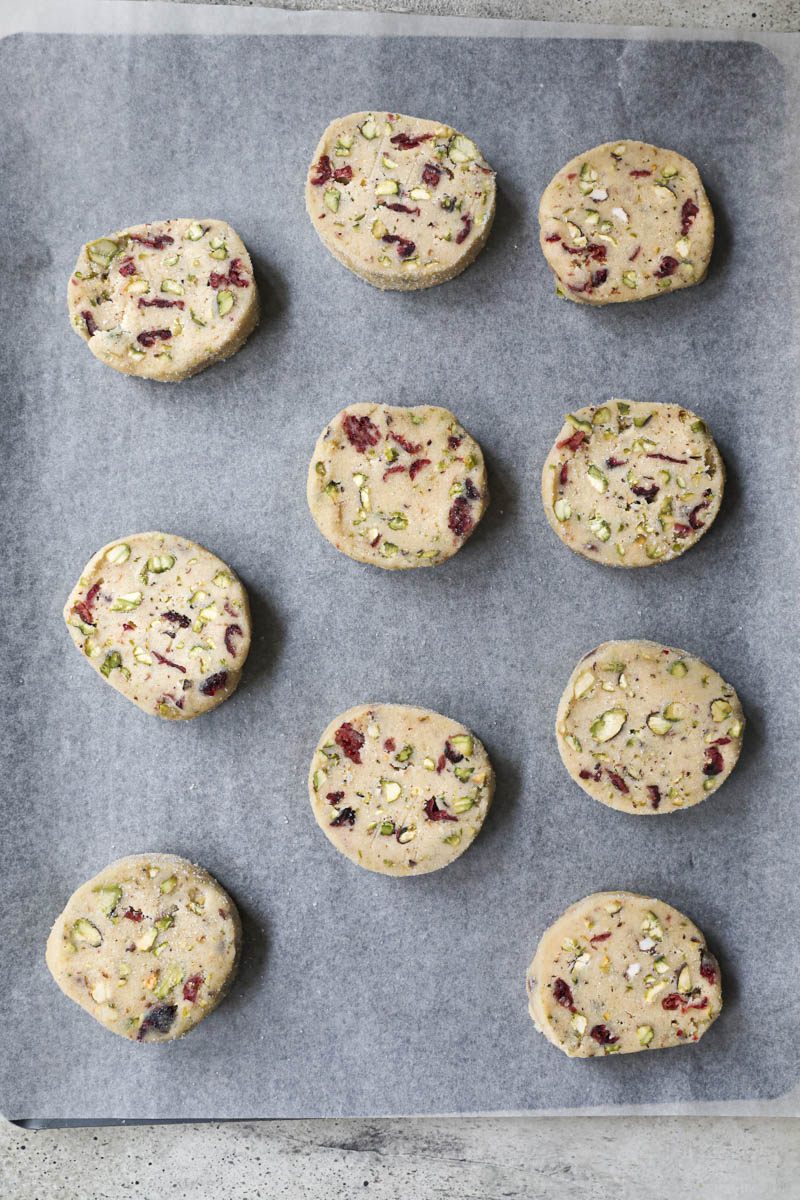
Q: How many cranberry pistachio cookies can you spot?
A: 10